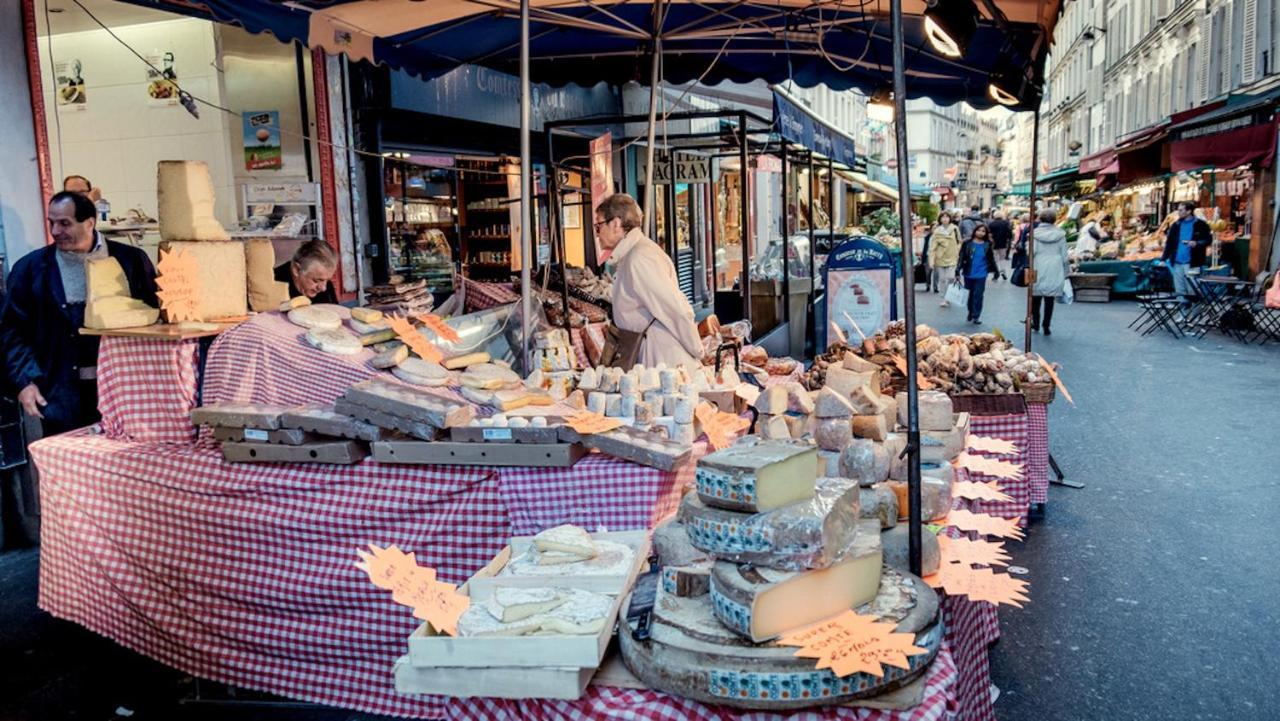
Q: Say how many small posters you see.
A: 3